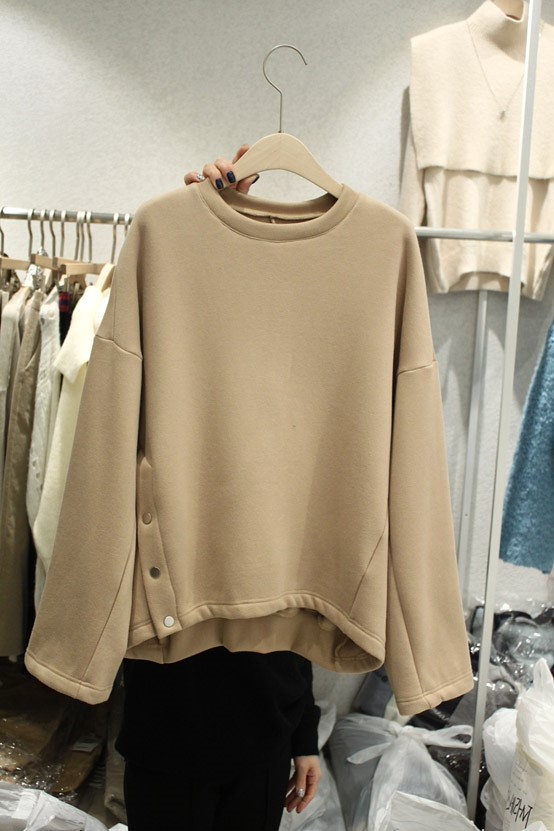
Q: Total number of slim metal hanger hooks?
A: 11